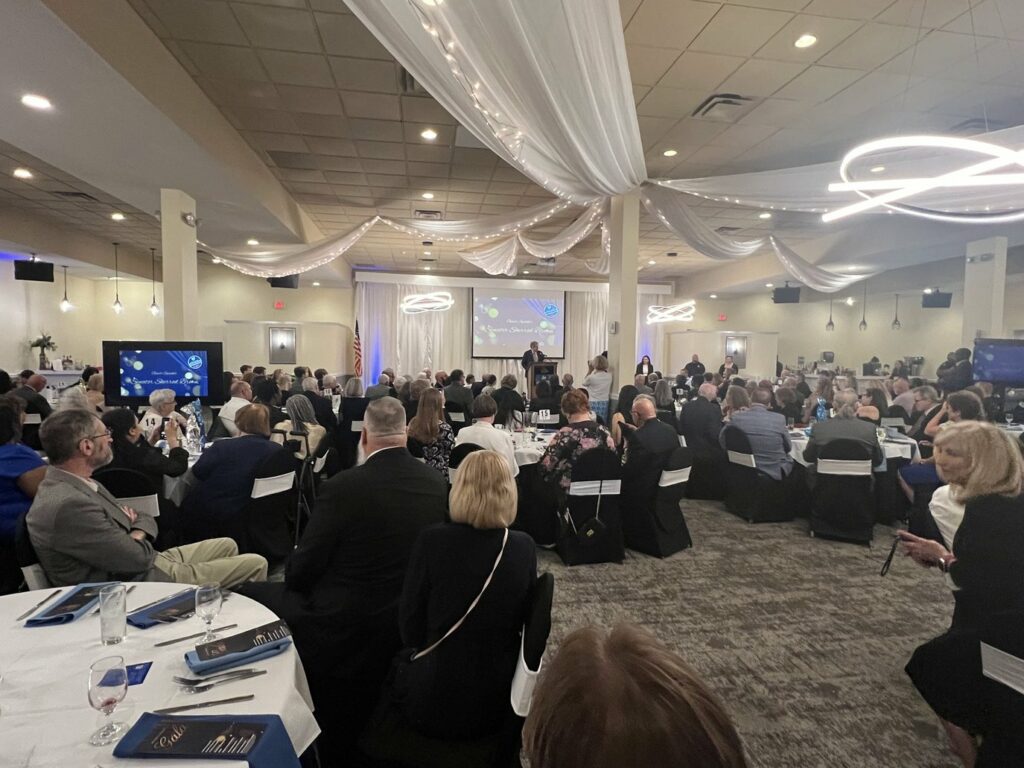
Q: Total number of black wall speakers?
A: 4